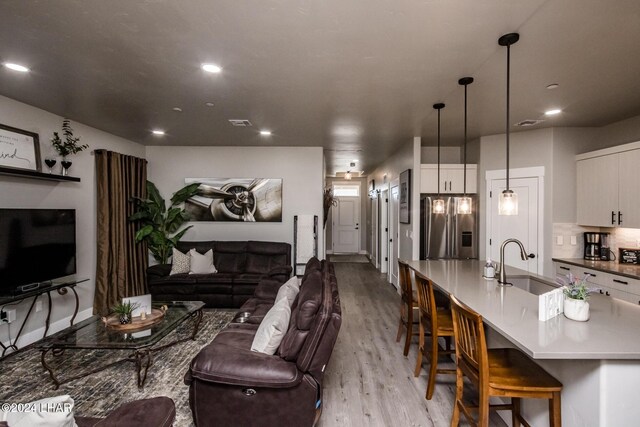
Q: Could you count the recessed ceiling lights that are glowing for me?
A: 5